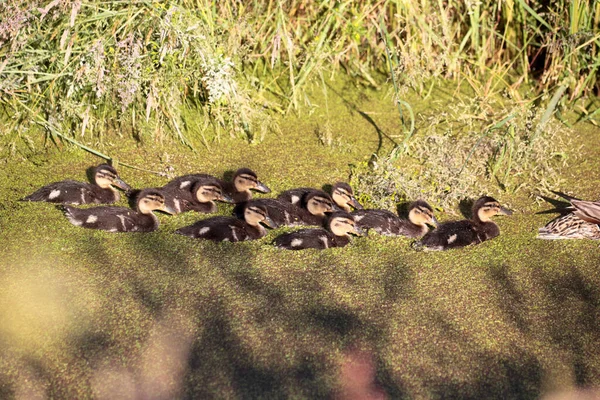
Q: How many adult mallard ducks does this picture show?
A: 1